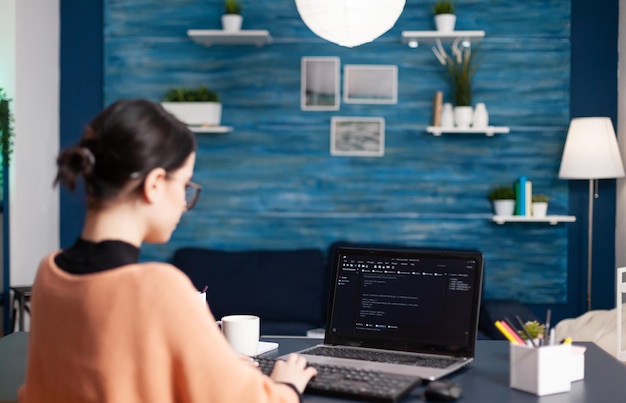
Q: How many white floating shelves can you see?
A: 5